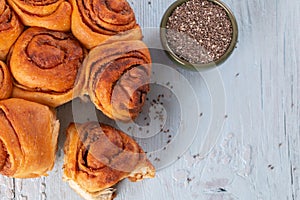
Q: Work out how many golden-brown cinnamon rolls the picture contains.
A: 8